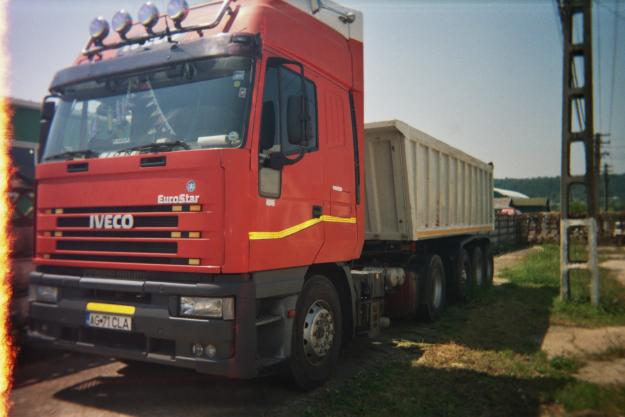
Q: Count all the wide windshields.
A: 1